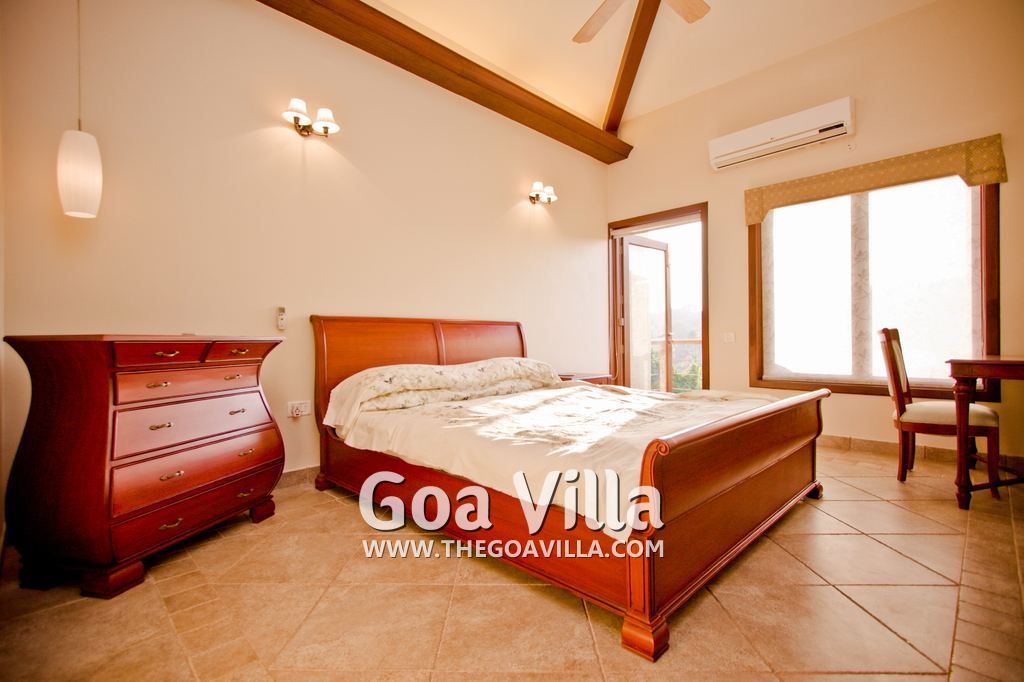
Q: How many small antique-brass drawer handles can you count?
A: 10